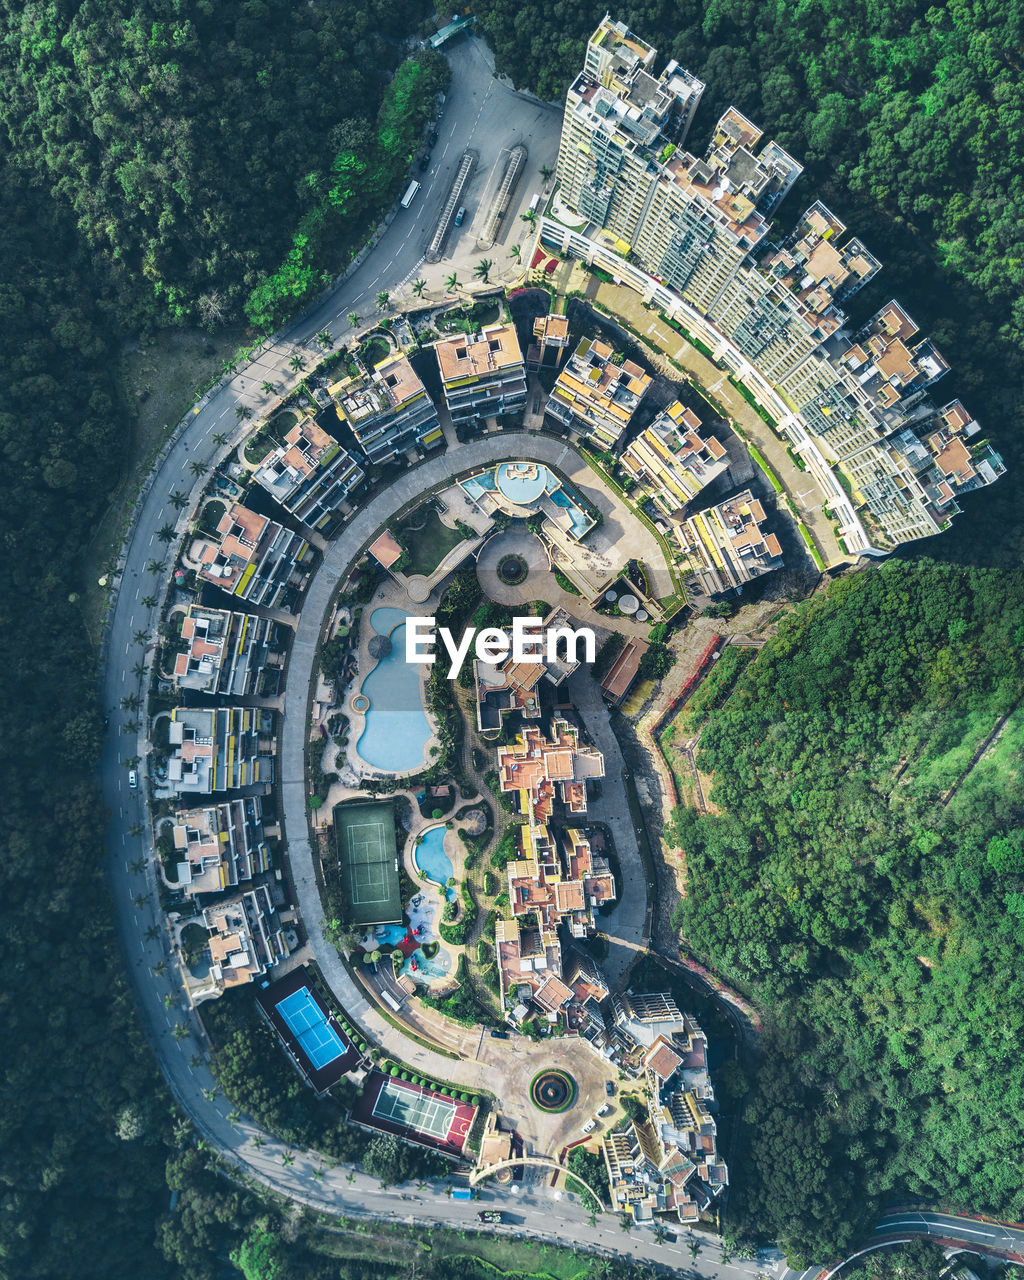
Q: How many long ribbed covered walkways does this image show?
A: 2